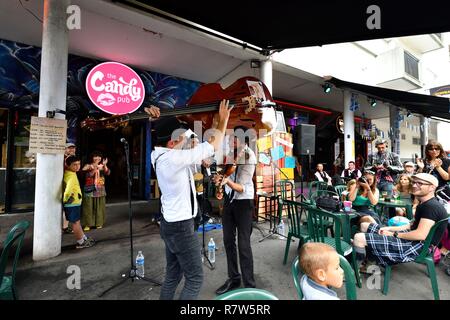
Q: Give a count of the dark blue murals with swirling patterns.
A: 1